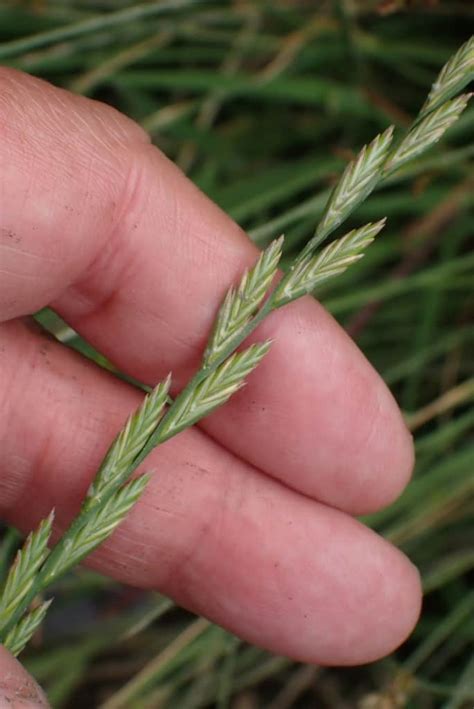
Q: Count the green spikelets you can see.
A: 10